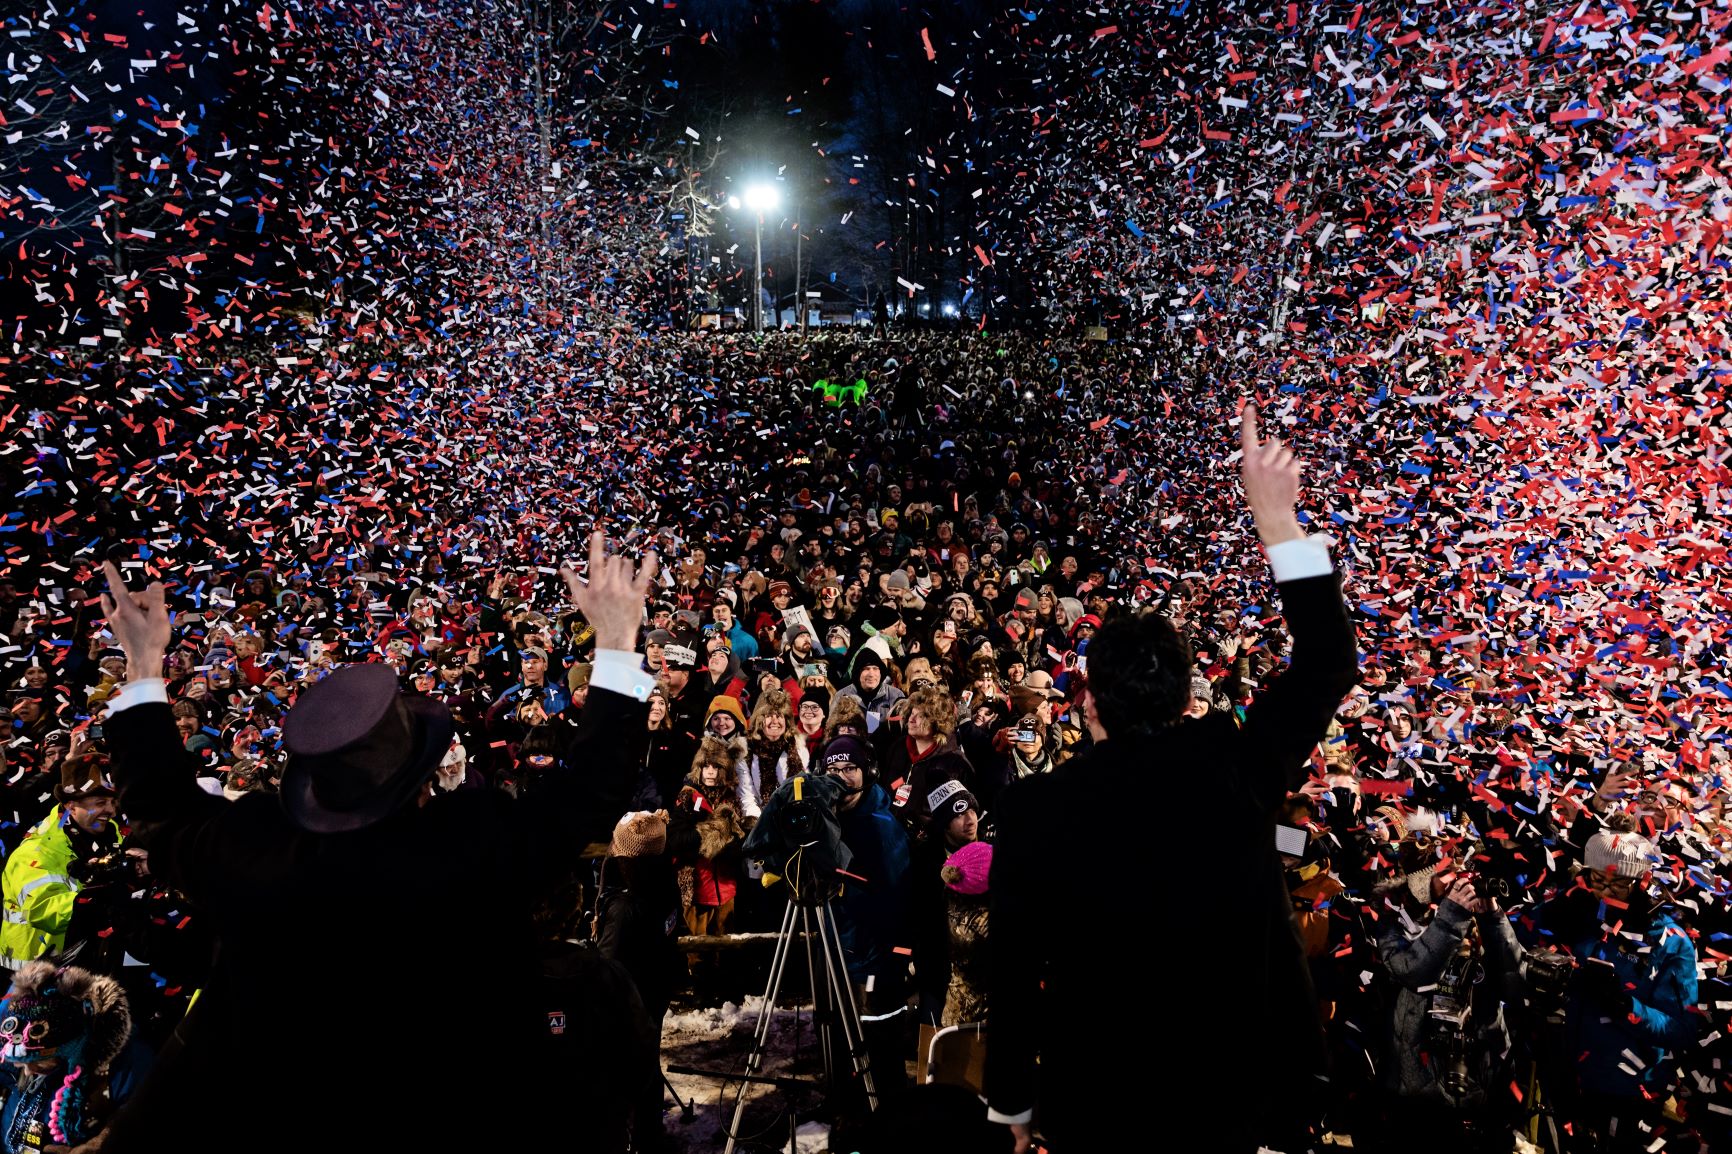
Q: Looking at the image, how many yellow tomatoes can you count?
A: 0